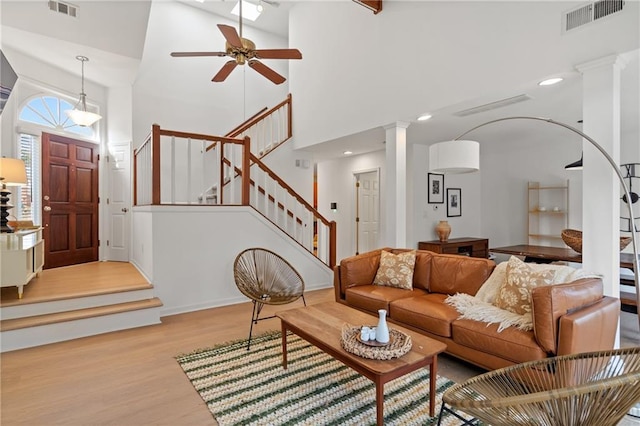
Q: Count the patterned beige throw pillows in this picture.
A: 2